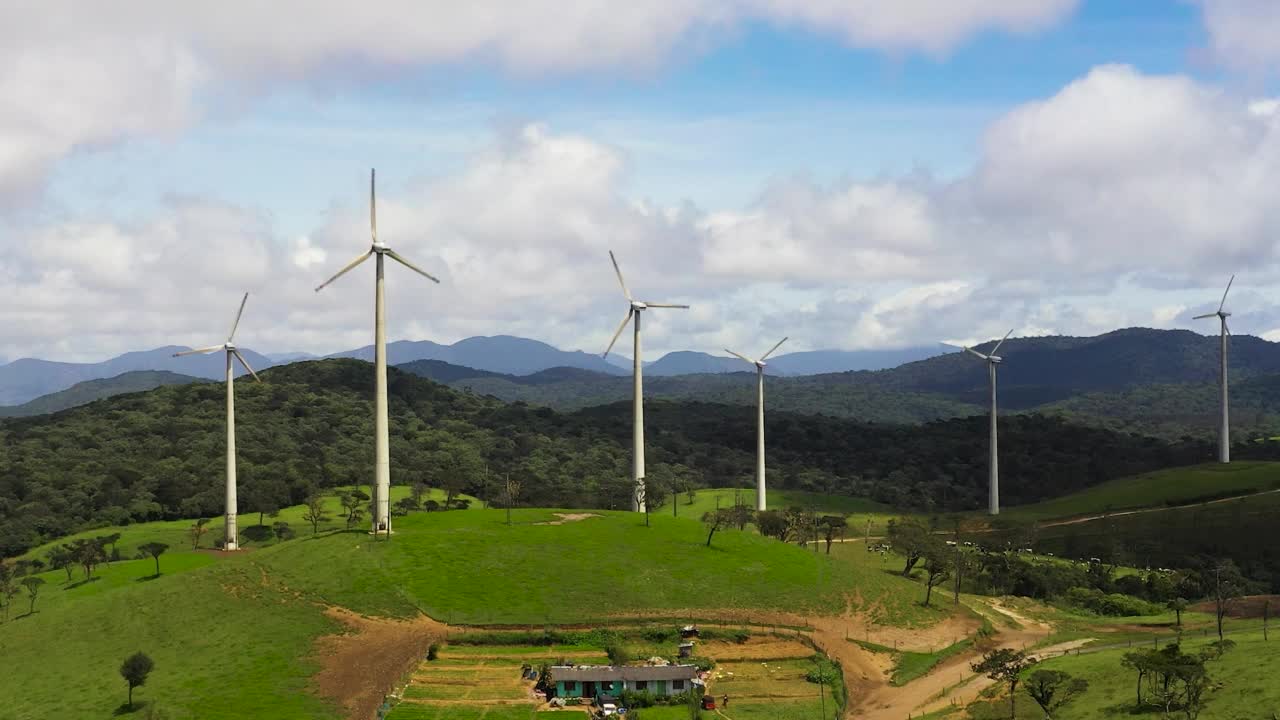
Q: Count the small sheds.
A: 2